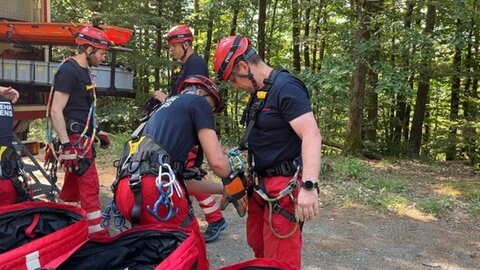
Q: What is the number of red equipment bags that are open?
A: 3